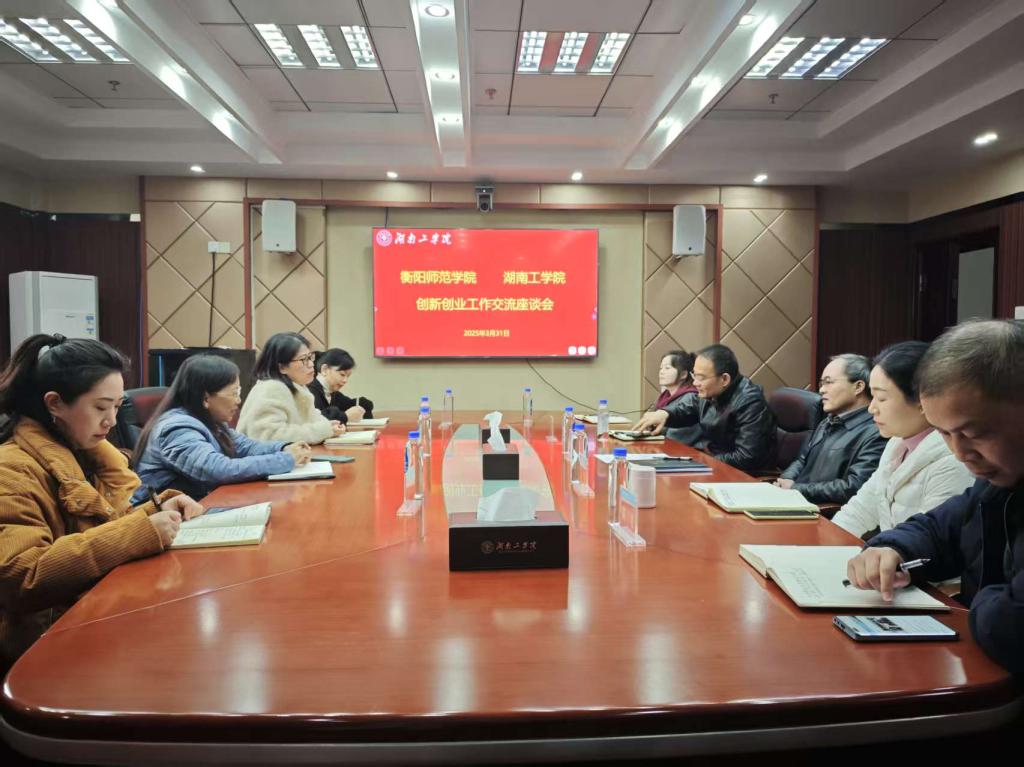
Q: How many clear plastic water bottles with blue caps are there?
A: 9